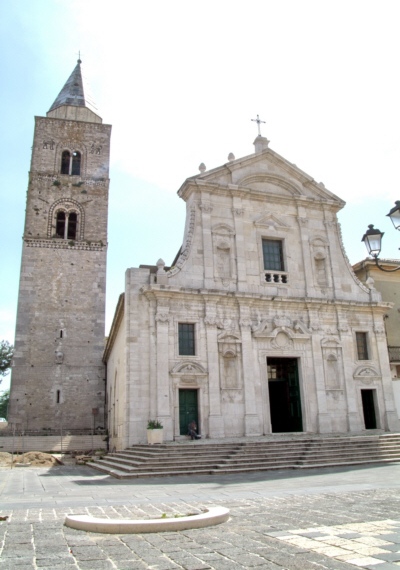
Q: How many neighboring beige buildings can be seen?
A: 1